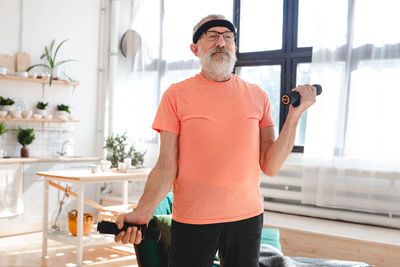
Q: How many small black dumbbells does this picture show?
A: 2